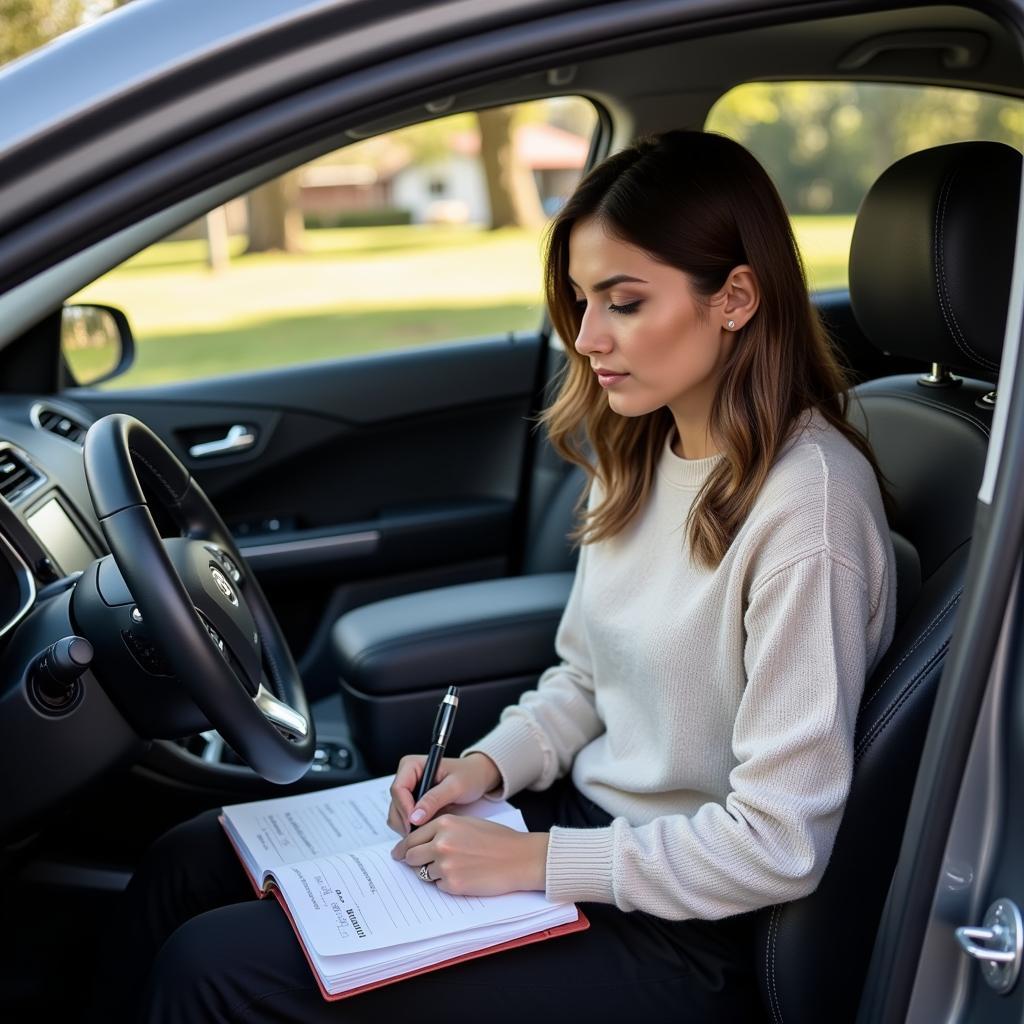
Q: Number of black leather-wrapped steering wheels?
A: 1